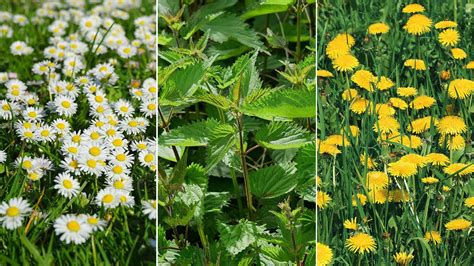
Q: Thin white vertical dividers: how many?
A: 2